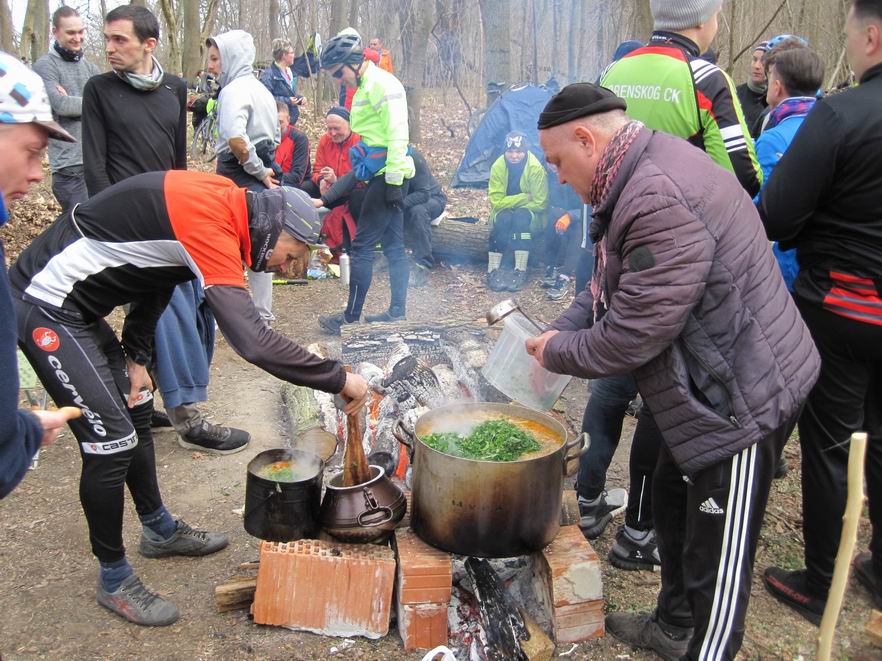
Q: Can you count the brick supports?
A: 3